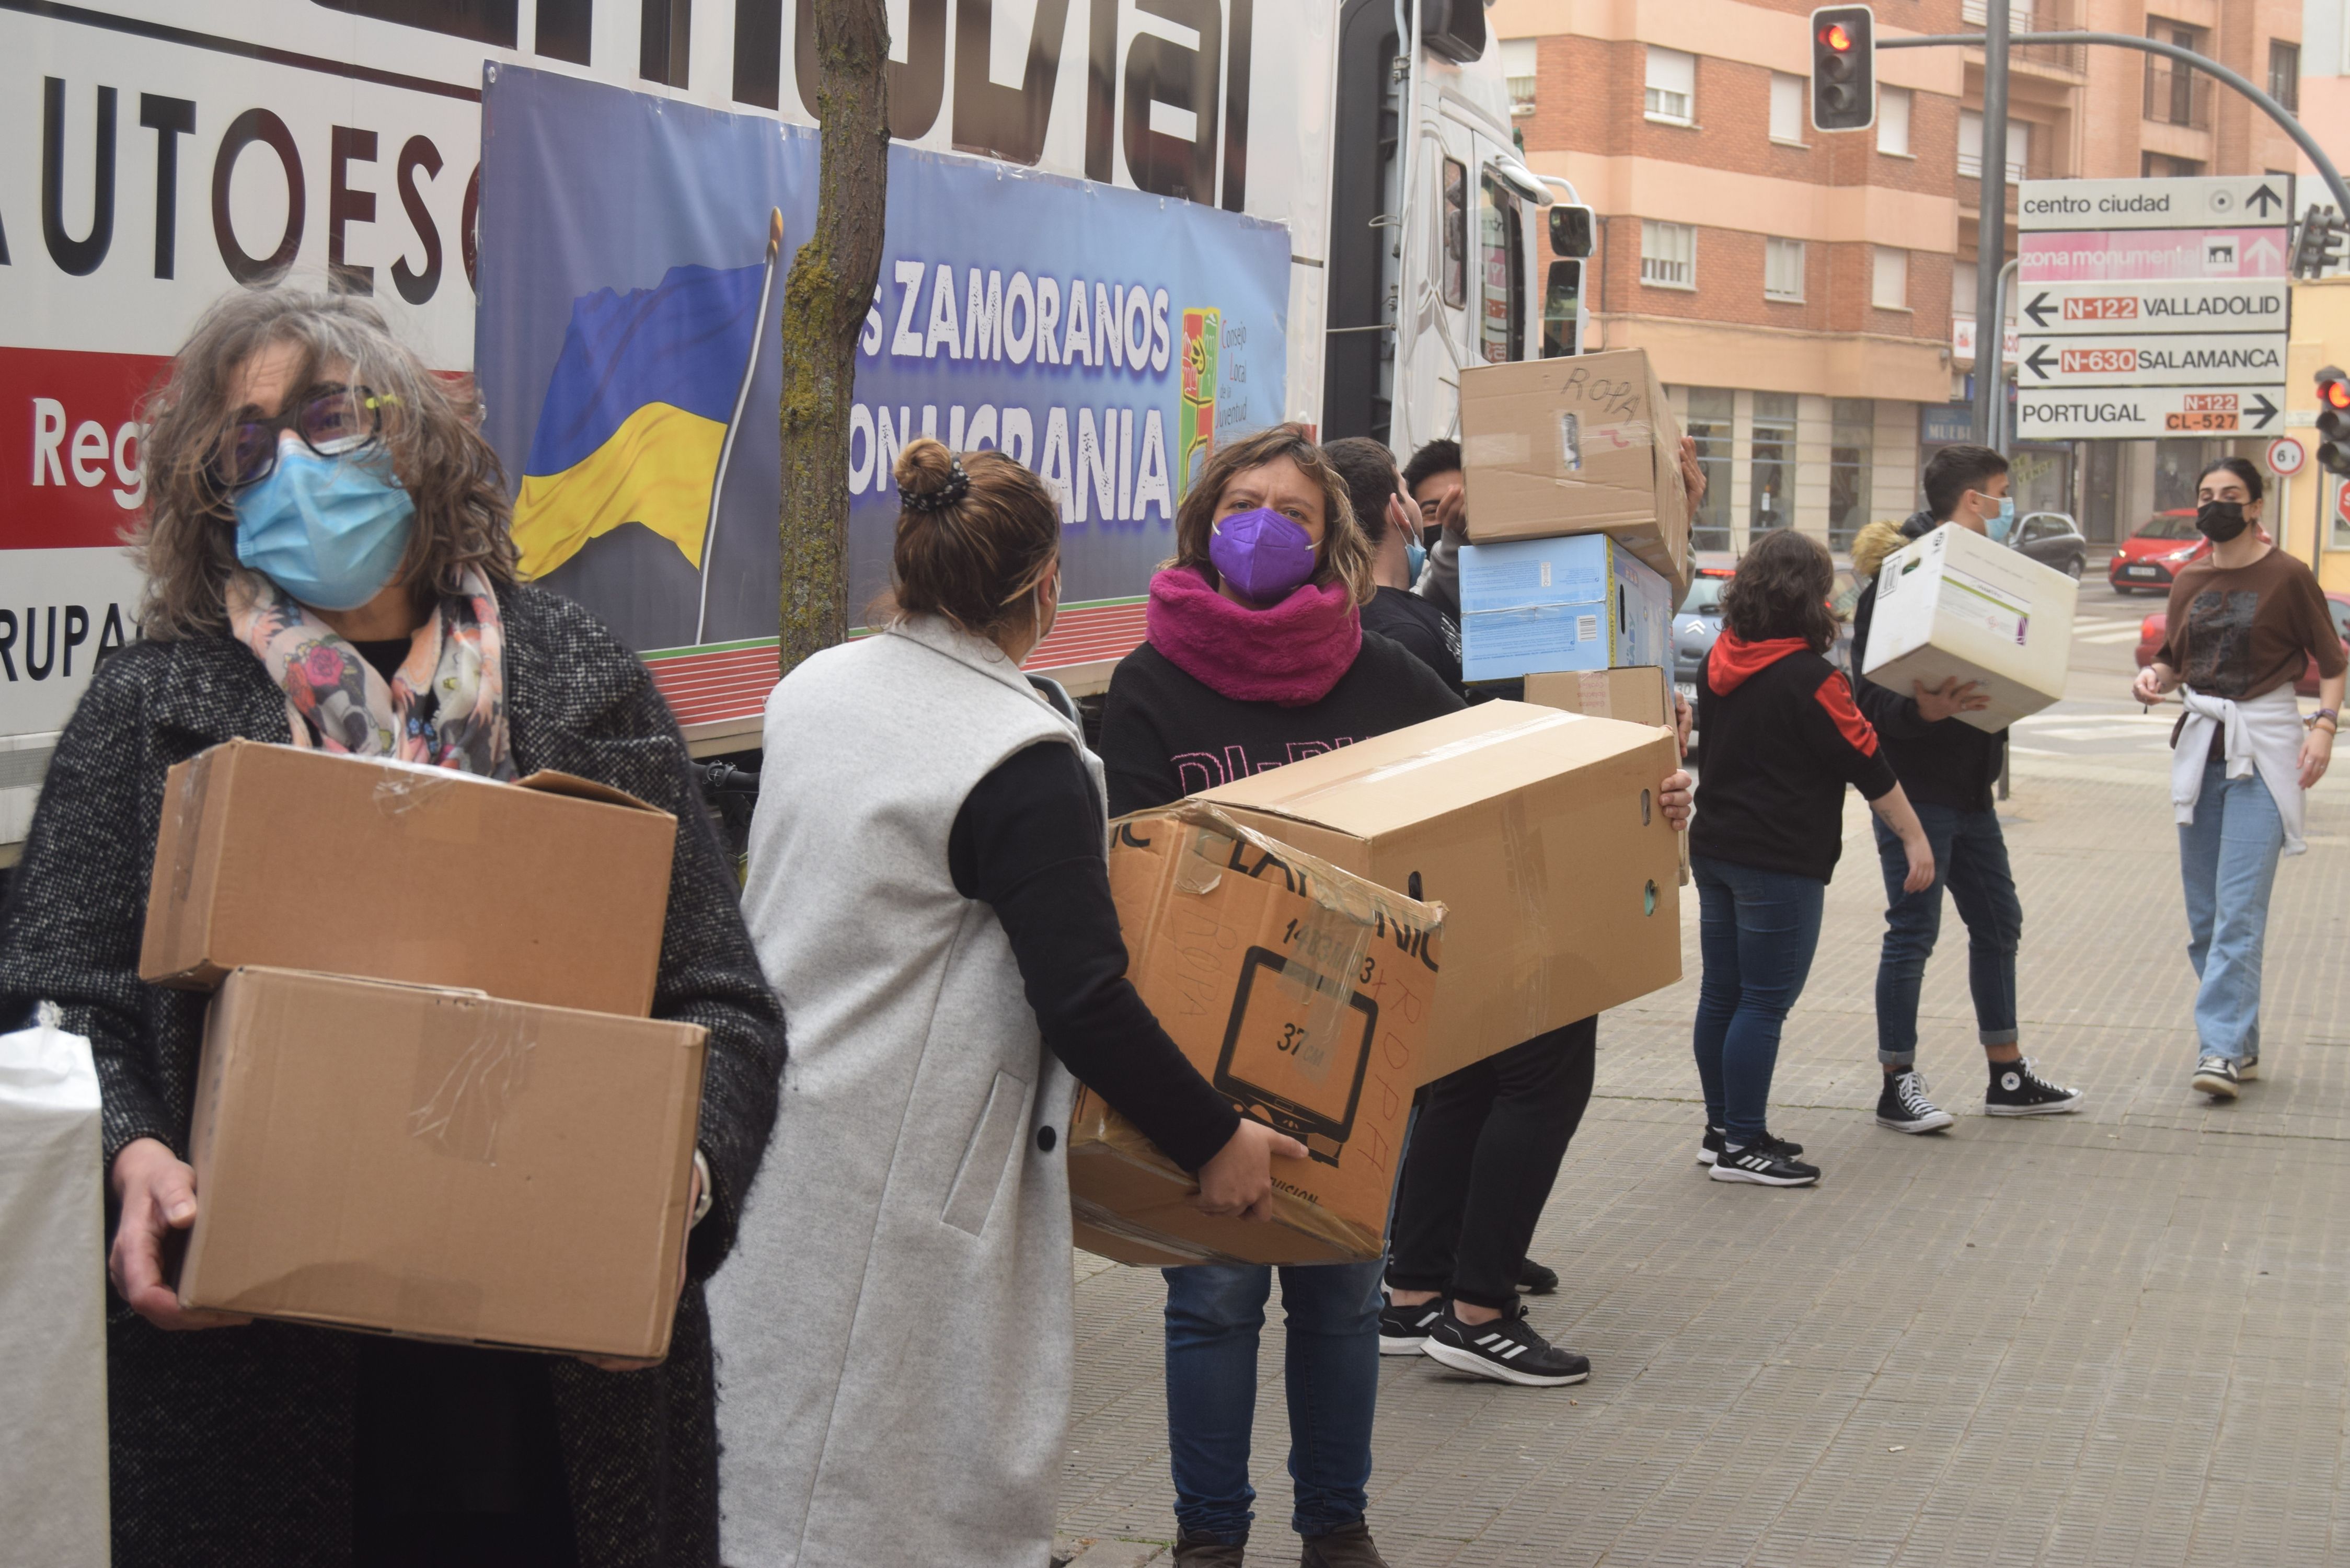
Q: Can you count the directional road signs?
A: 5